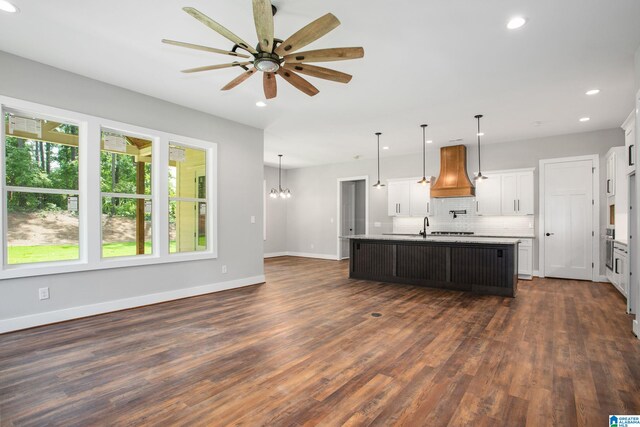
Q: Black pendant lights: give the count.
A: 3